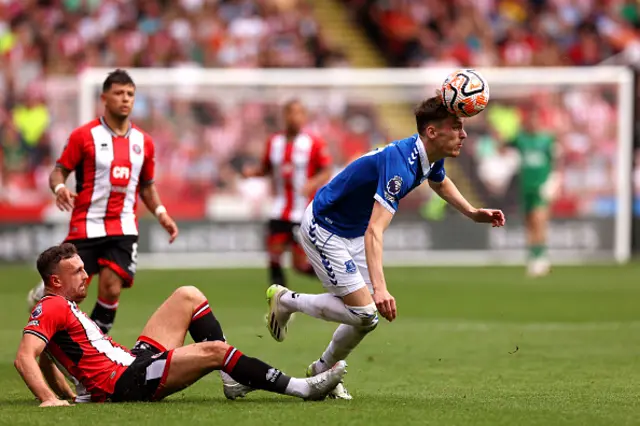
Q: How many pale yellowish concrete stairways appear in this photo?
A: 1